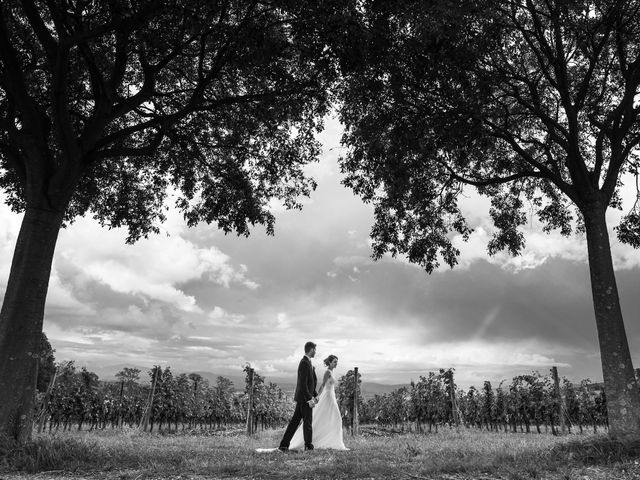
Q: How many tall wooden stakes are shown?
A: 6